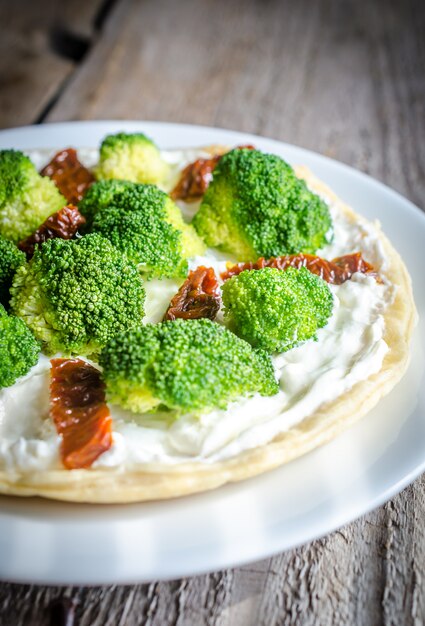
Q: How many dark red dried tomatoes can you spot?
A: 6